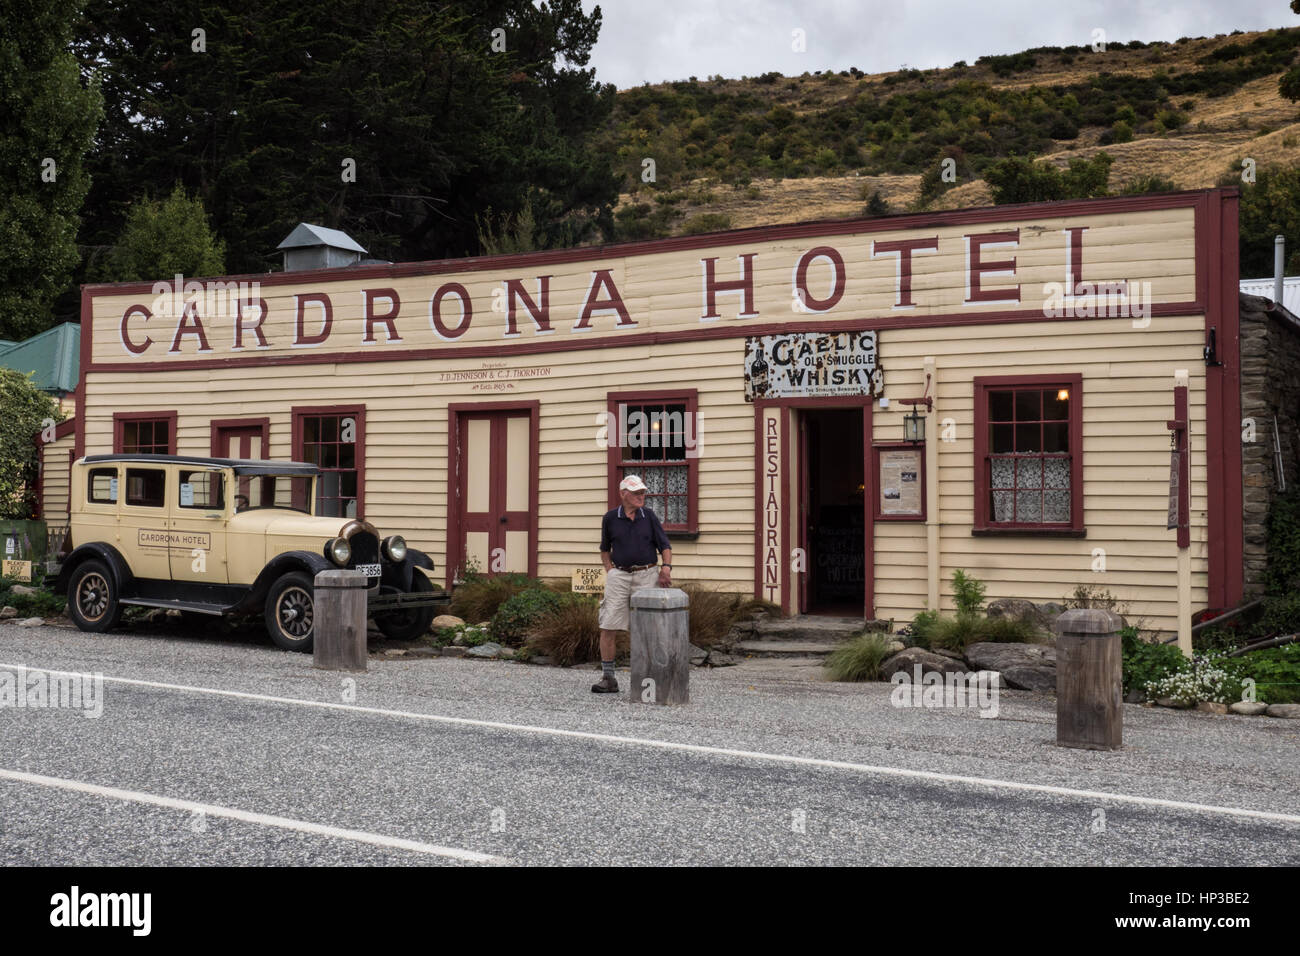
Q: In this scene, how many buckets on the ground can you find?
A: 0